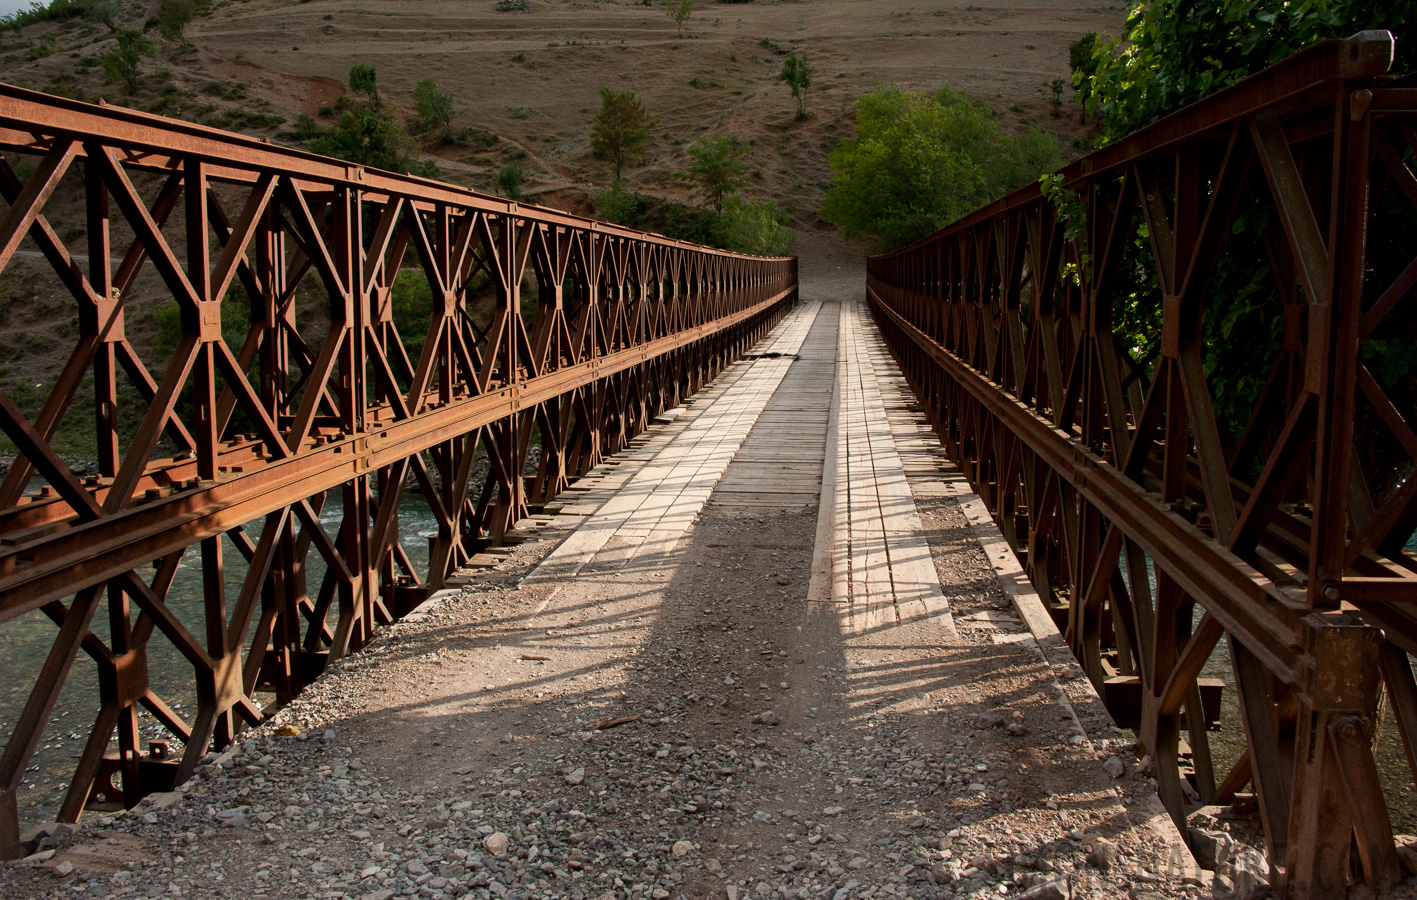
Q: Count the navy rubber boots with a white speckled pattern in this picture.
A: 0